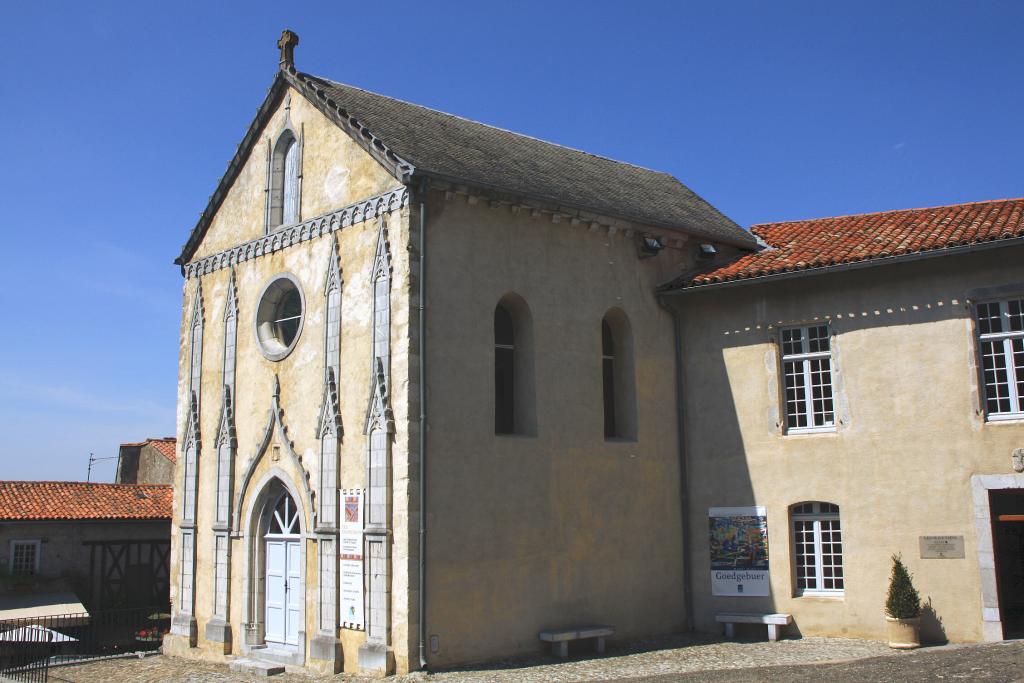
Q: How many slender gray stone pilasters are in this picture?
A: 4